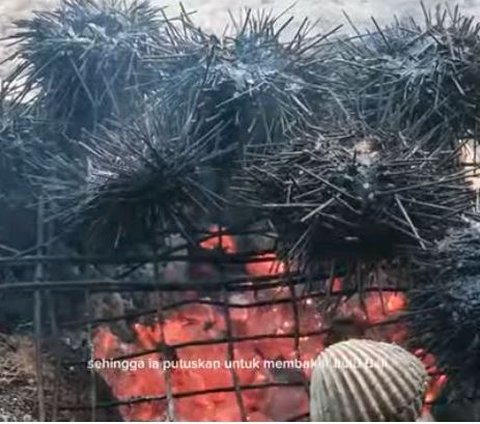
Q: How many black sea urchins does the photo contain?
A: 7